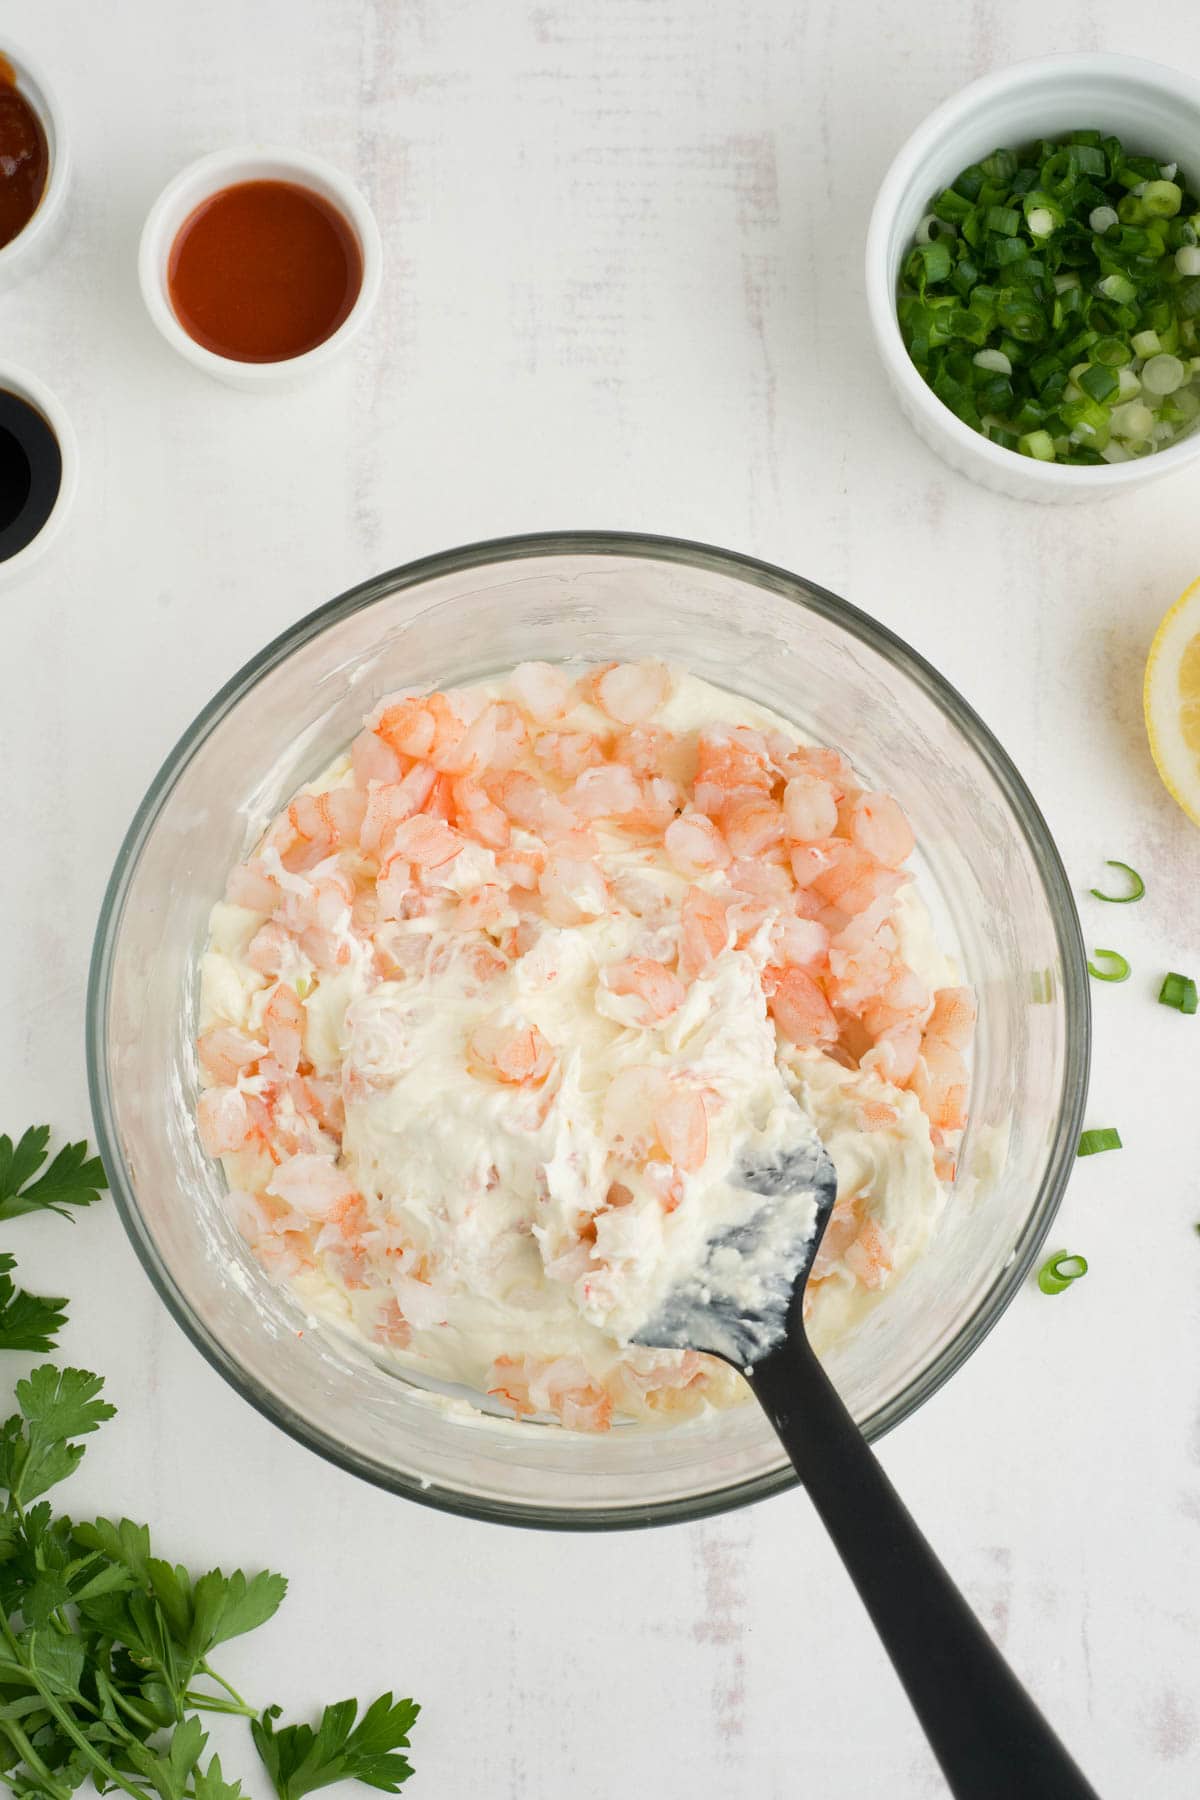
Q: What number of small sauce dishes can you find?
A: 3